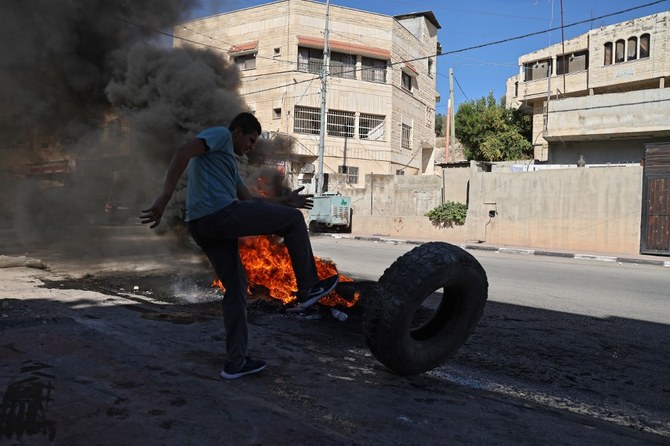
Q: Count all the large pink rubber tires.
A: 0